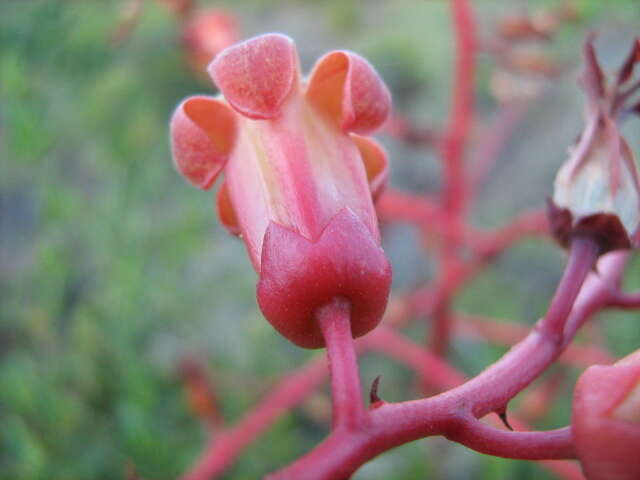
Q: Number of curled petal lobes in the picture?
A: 5